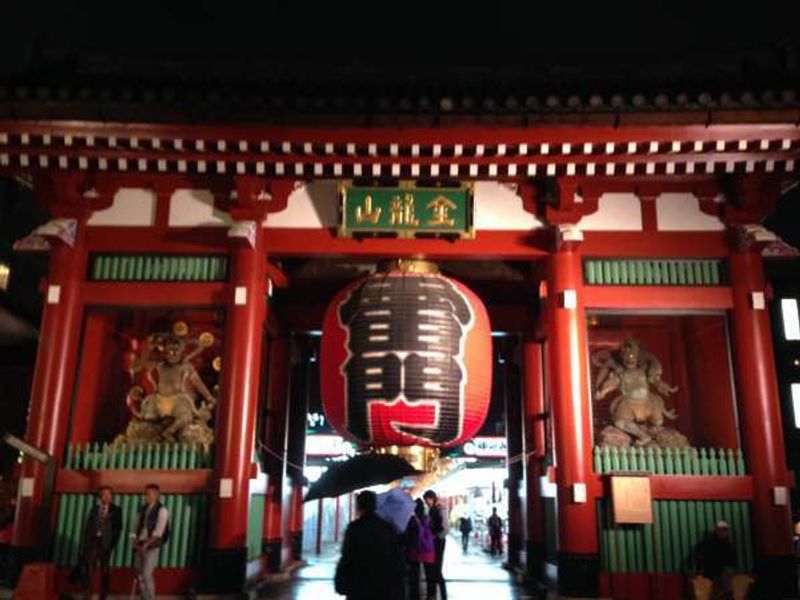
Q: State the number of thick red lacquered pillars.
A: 4